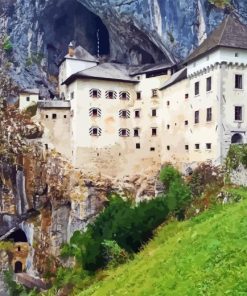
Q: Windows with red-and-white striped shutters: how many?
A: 7